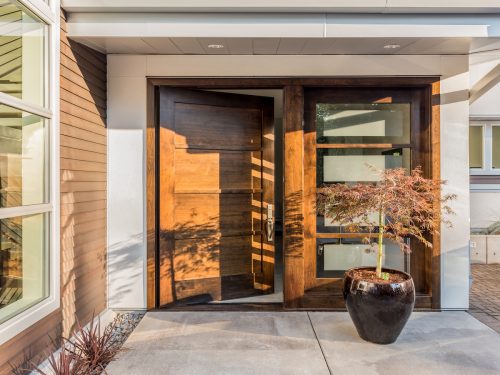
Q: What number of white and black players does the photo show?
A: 0